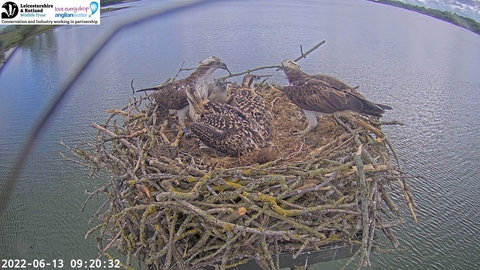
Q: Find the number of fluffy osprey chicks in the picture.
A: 3